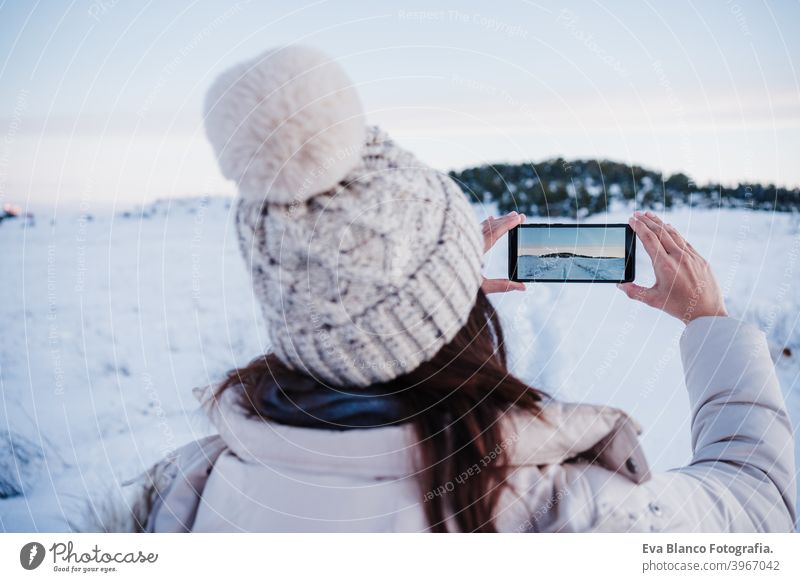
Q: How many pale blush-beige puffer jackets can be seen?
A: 1